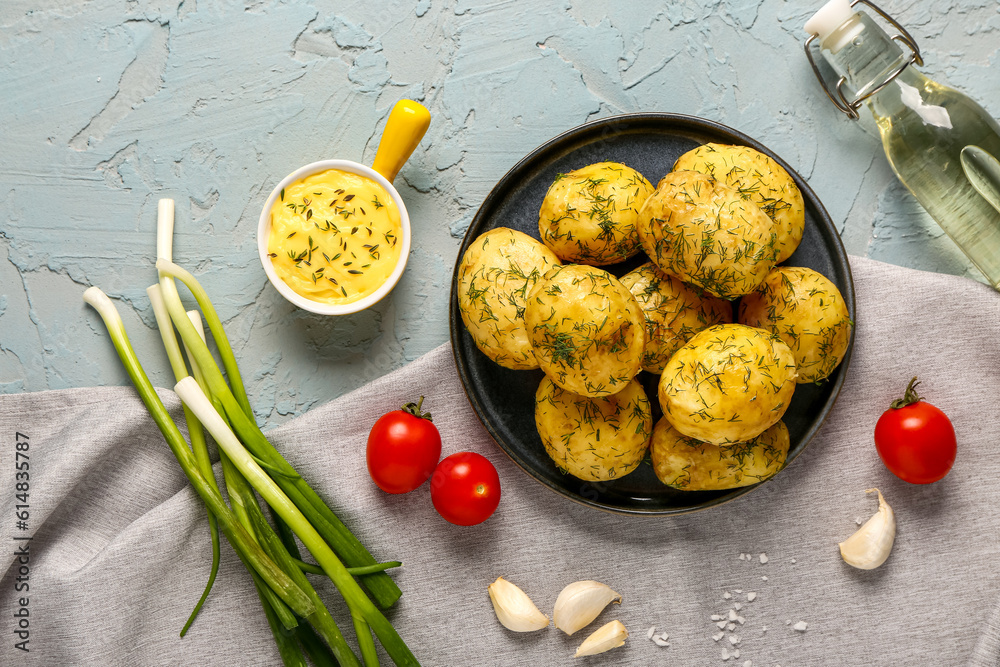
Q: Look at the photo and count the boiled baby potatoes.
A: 10